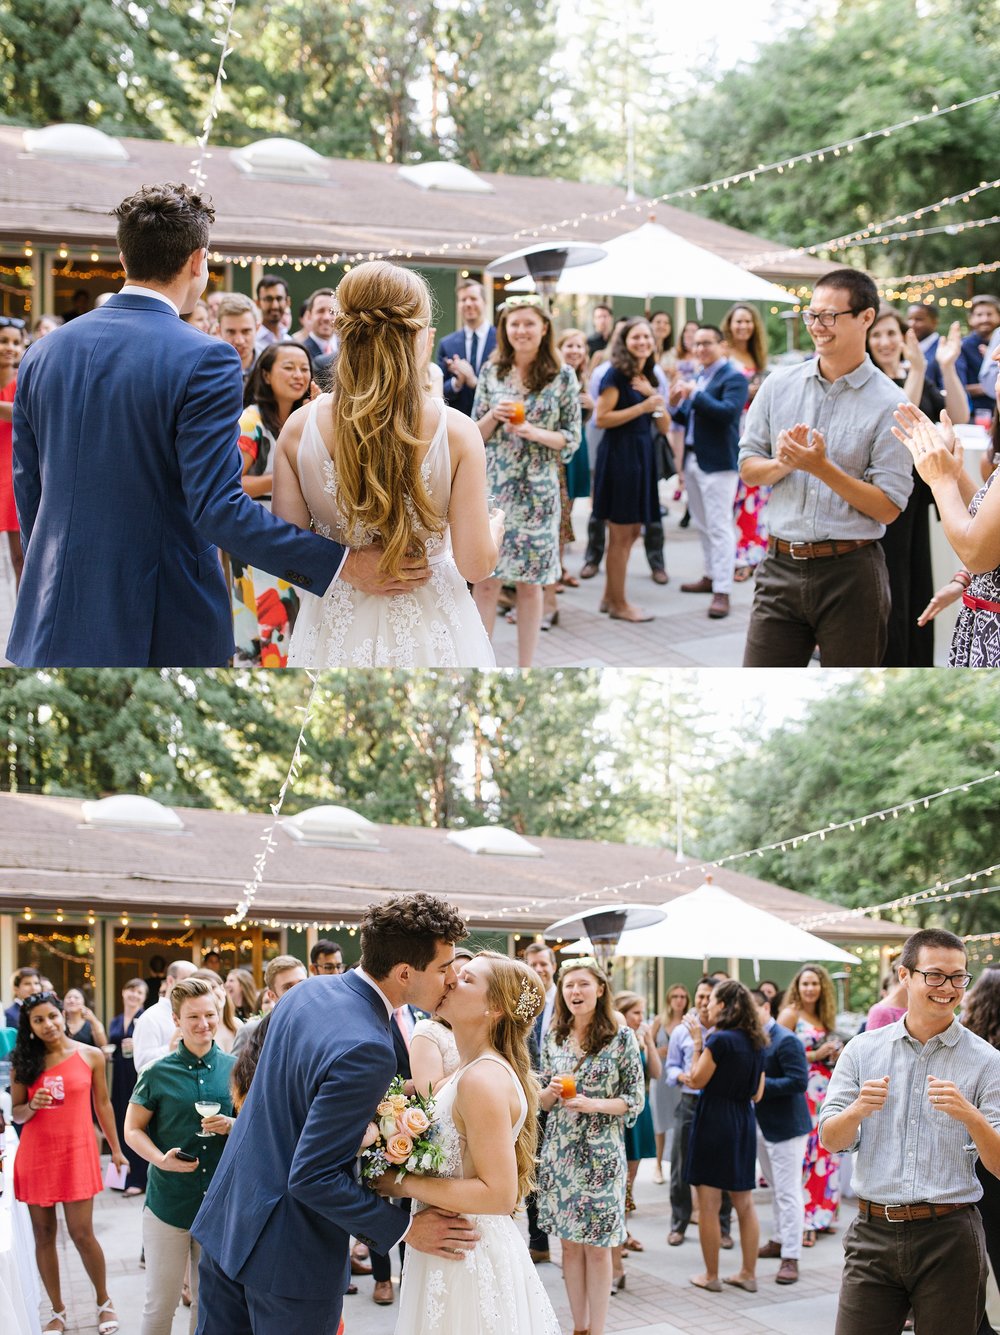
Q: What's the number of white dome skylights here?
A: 6